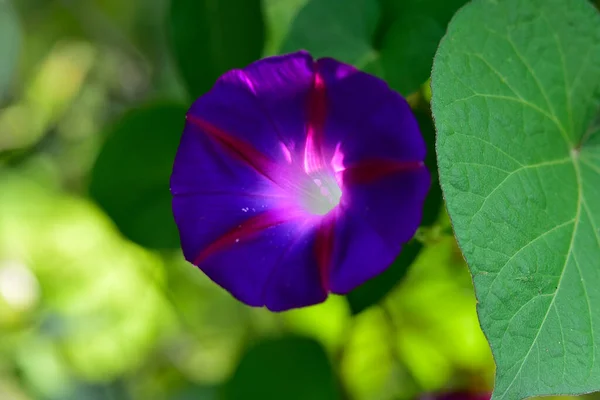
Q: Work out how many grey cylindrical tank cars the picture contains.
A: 0